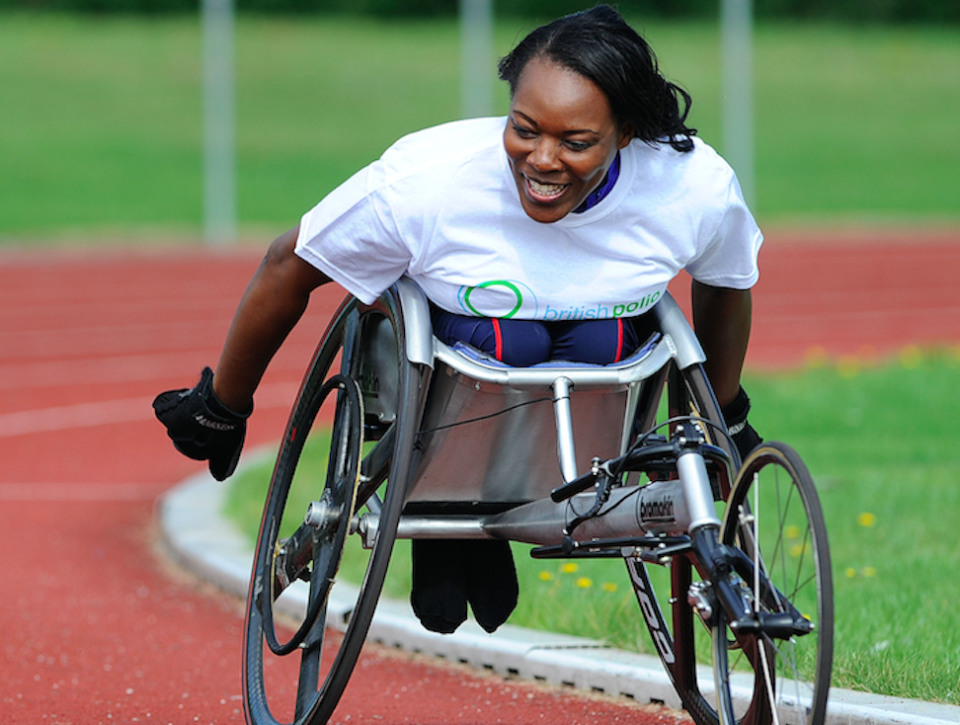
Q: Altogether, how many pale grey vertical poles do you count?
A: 3